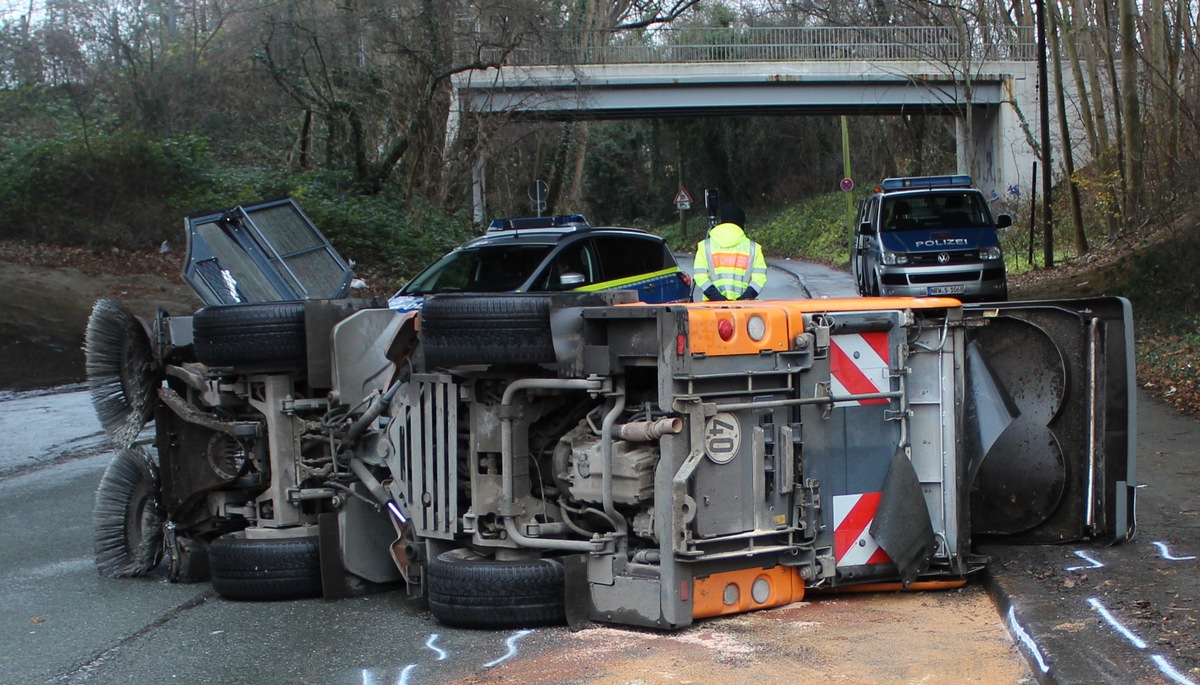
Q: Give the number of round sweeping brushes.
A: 2